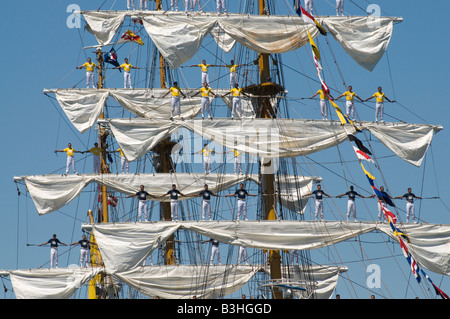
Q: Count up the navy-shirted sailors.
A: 11